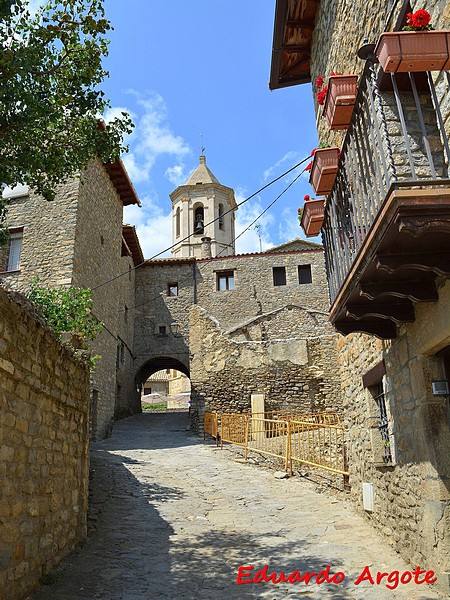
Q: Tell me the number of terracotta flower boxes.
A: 4